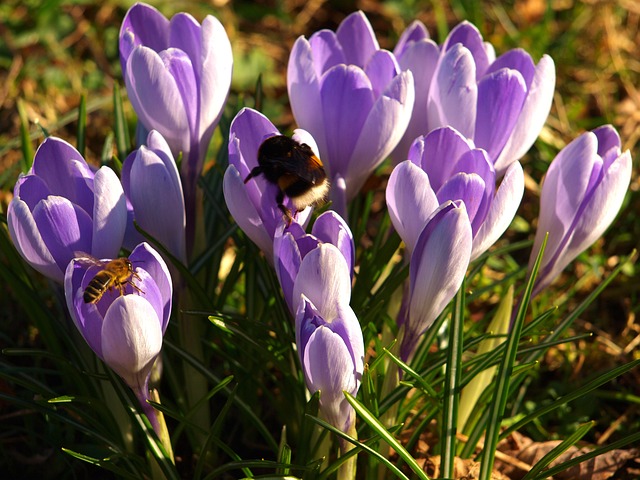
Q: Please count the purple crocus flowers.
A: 13